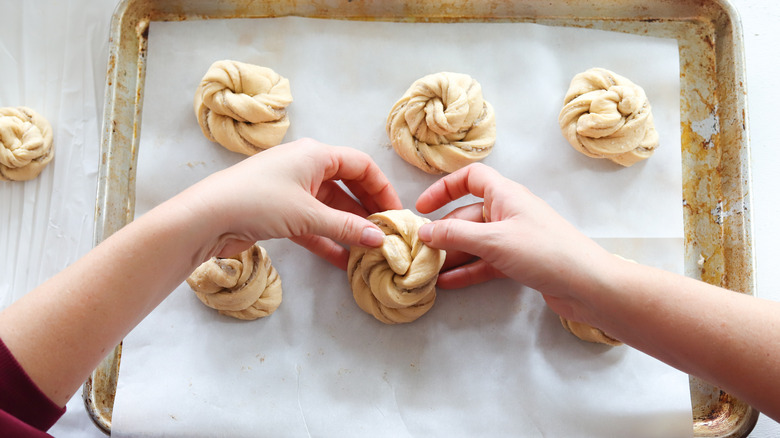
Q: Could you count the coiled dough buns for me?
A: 7